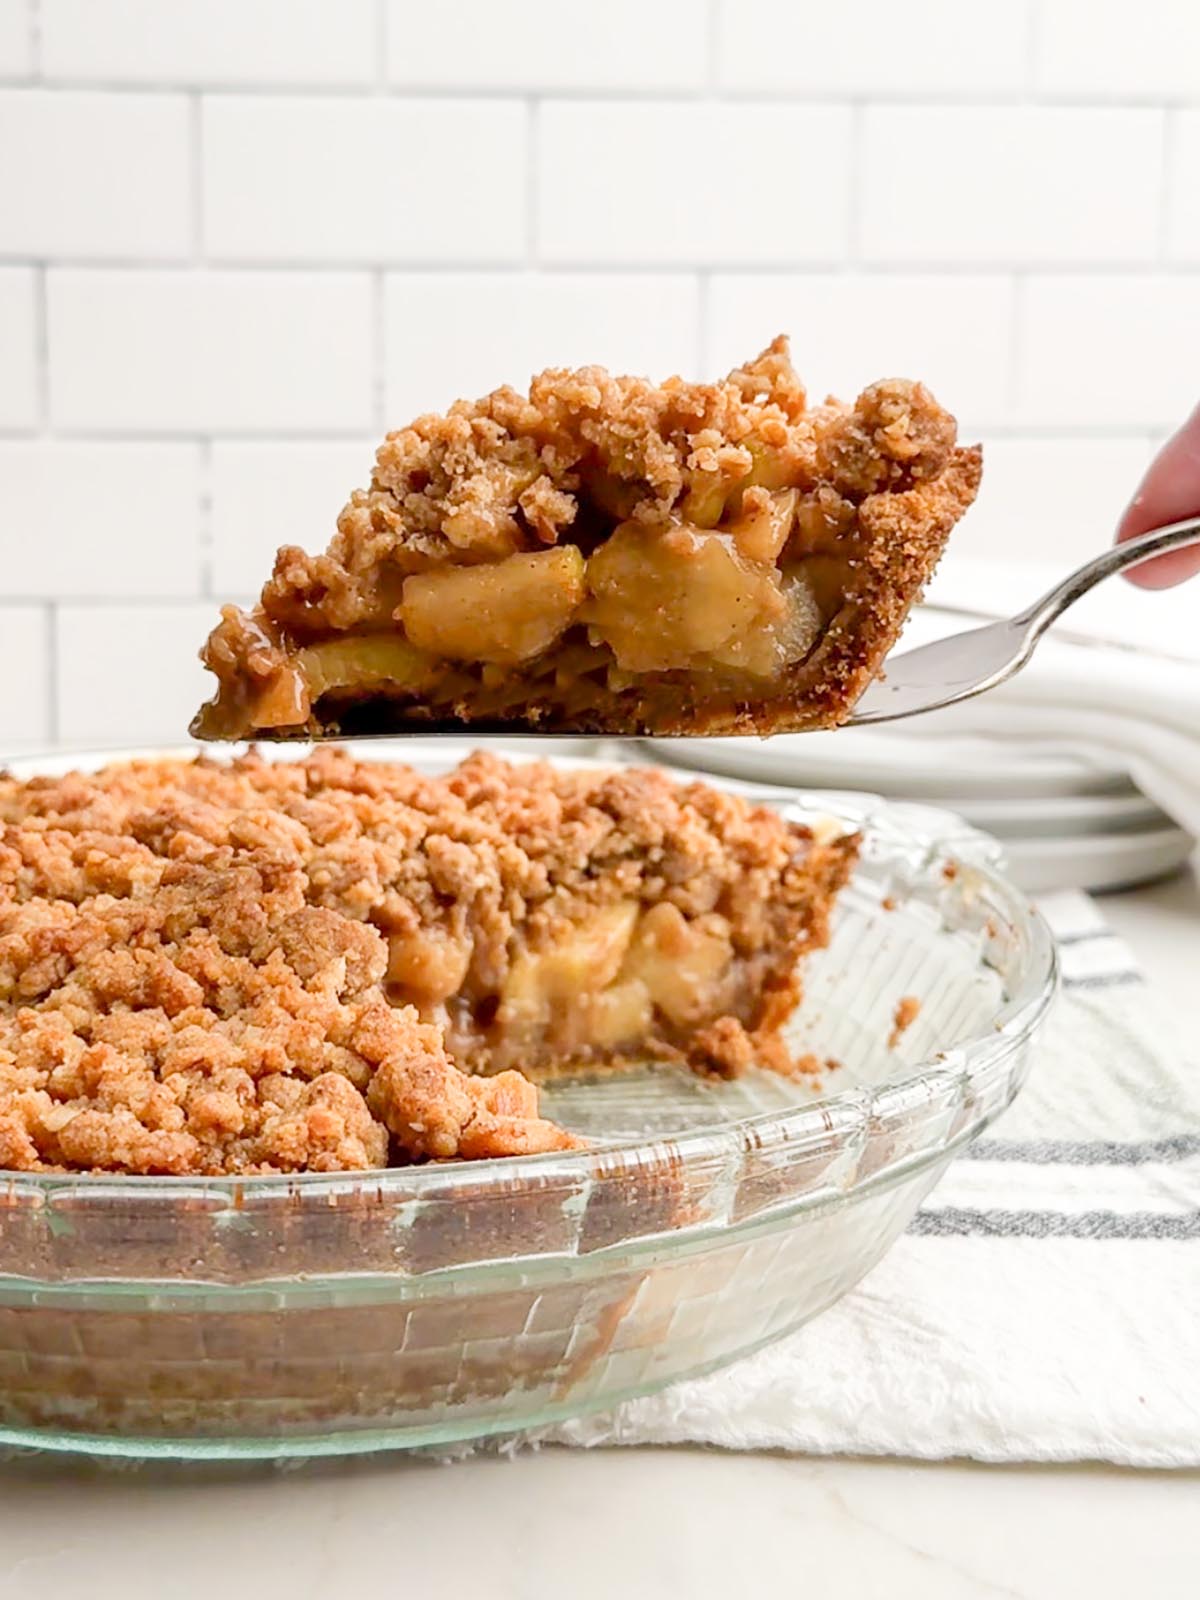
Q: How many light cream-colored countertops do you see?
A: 1